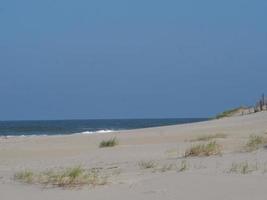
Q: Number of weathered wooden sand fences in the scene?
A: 1